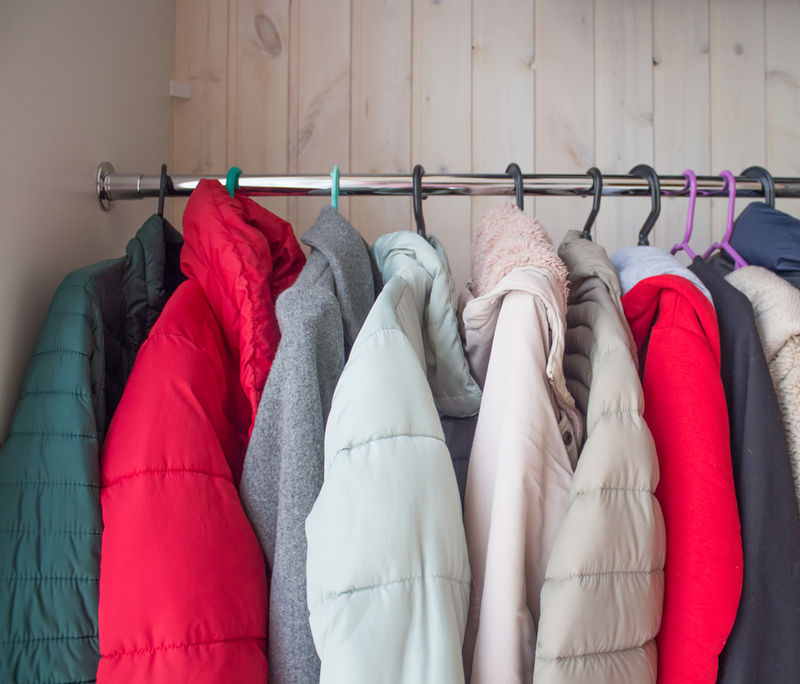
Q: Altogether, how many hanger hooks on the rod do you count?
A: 10